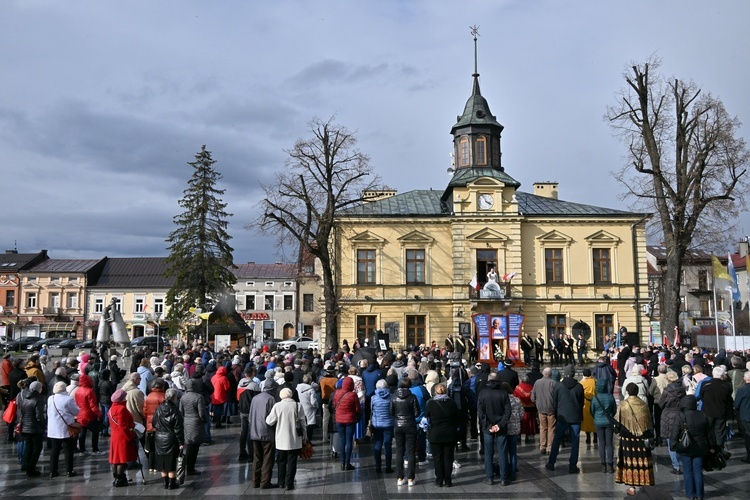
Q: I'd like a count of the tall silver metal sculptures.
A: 2